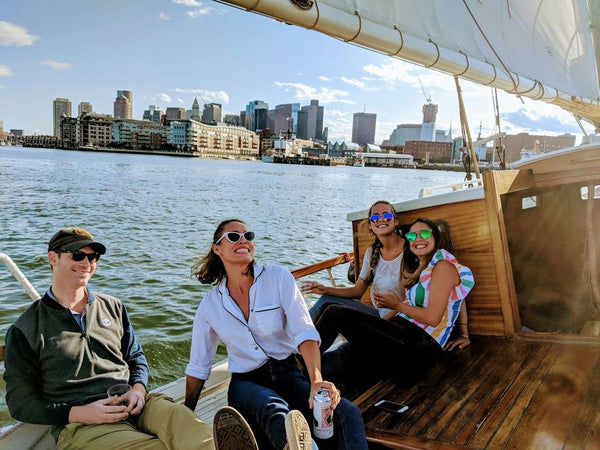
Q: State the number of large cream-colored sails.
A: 1